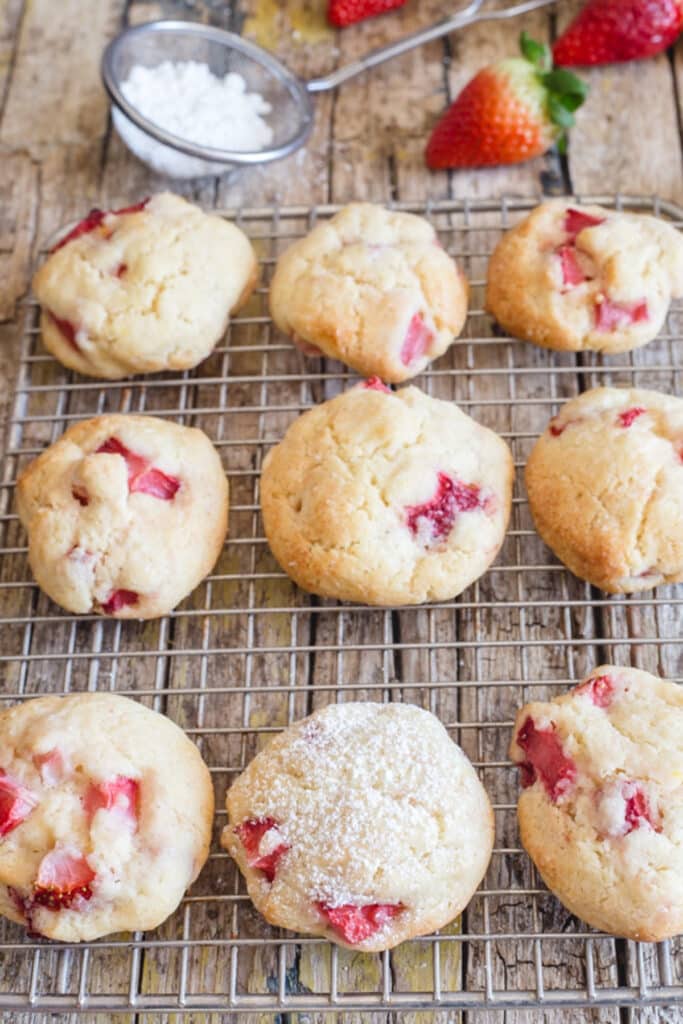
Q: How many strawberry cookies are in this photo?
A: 9